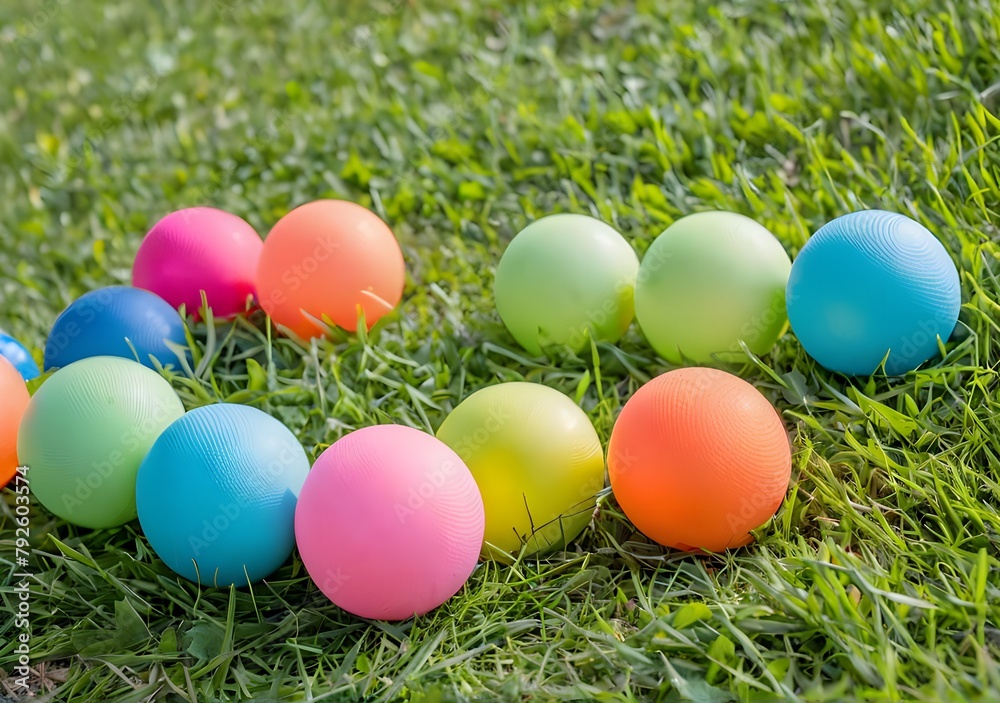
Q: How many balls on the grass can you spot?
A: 13